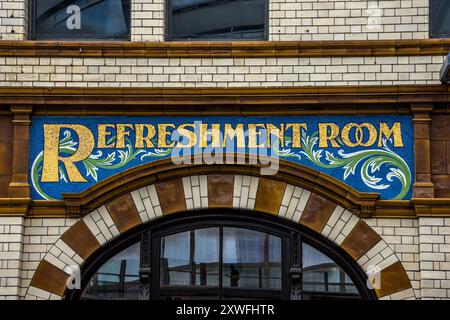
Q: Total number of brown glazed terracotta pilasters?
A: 2